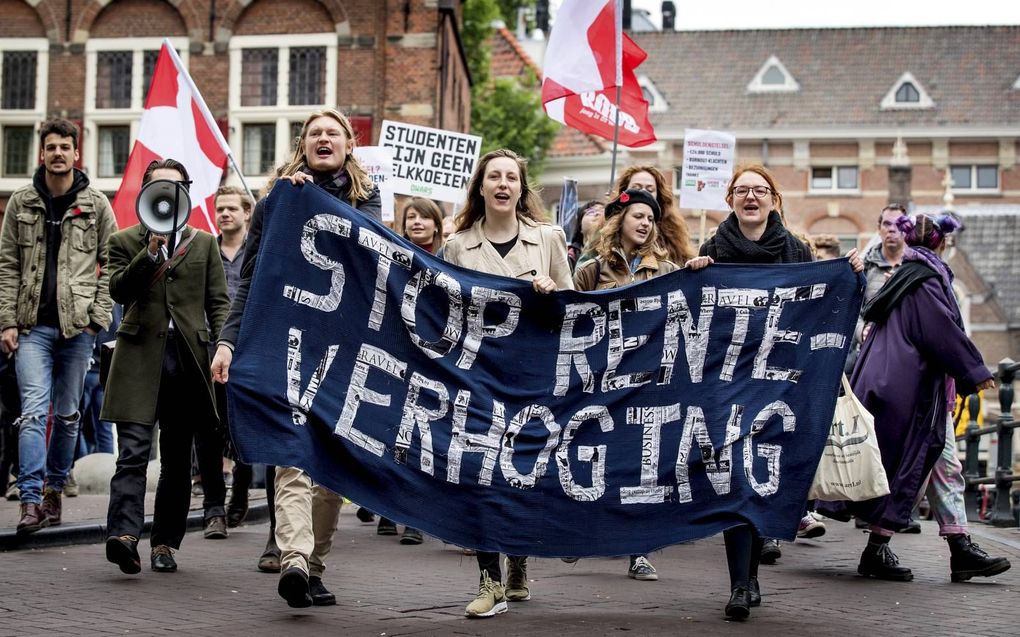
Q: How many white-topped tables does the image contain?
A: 0